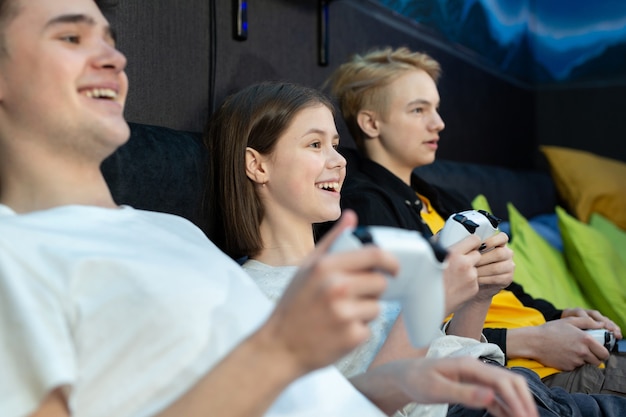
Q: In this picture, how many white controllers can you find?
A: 3